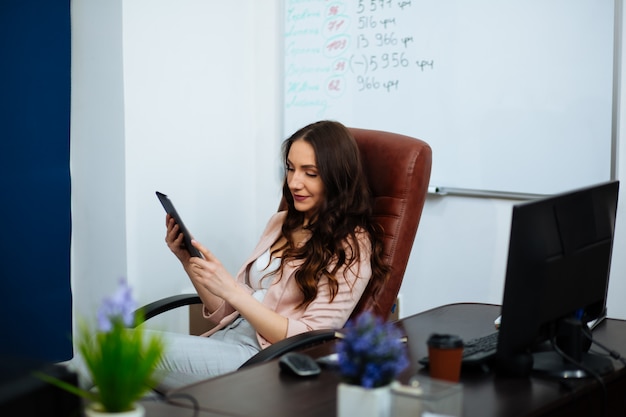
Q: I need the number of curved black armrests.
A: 2